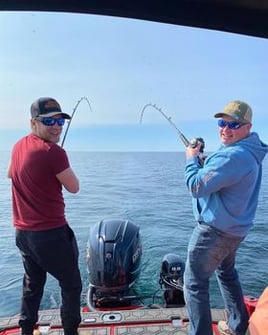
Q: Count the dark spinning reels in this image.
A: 1